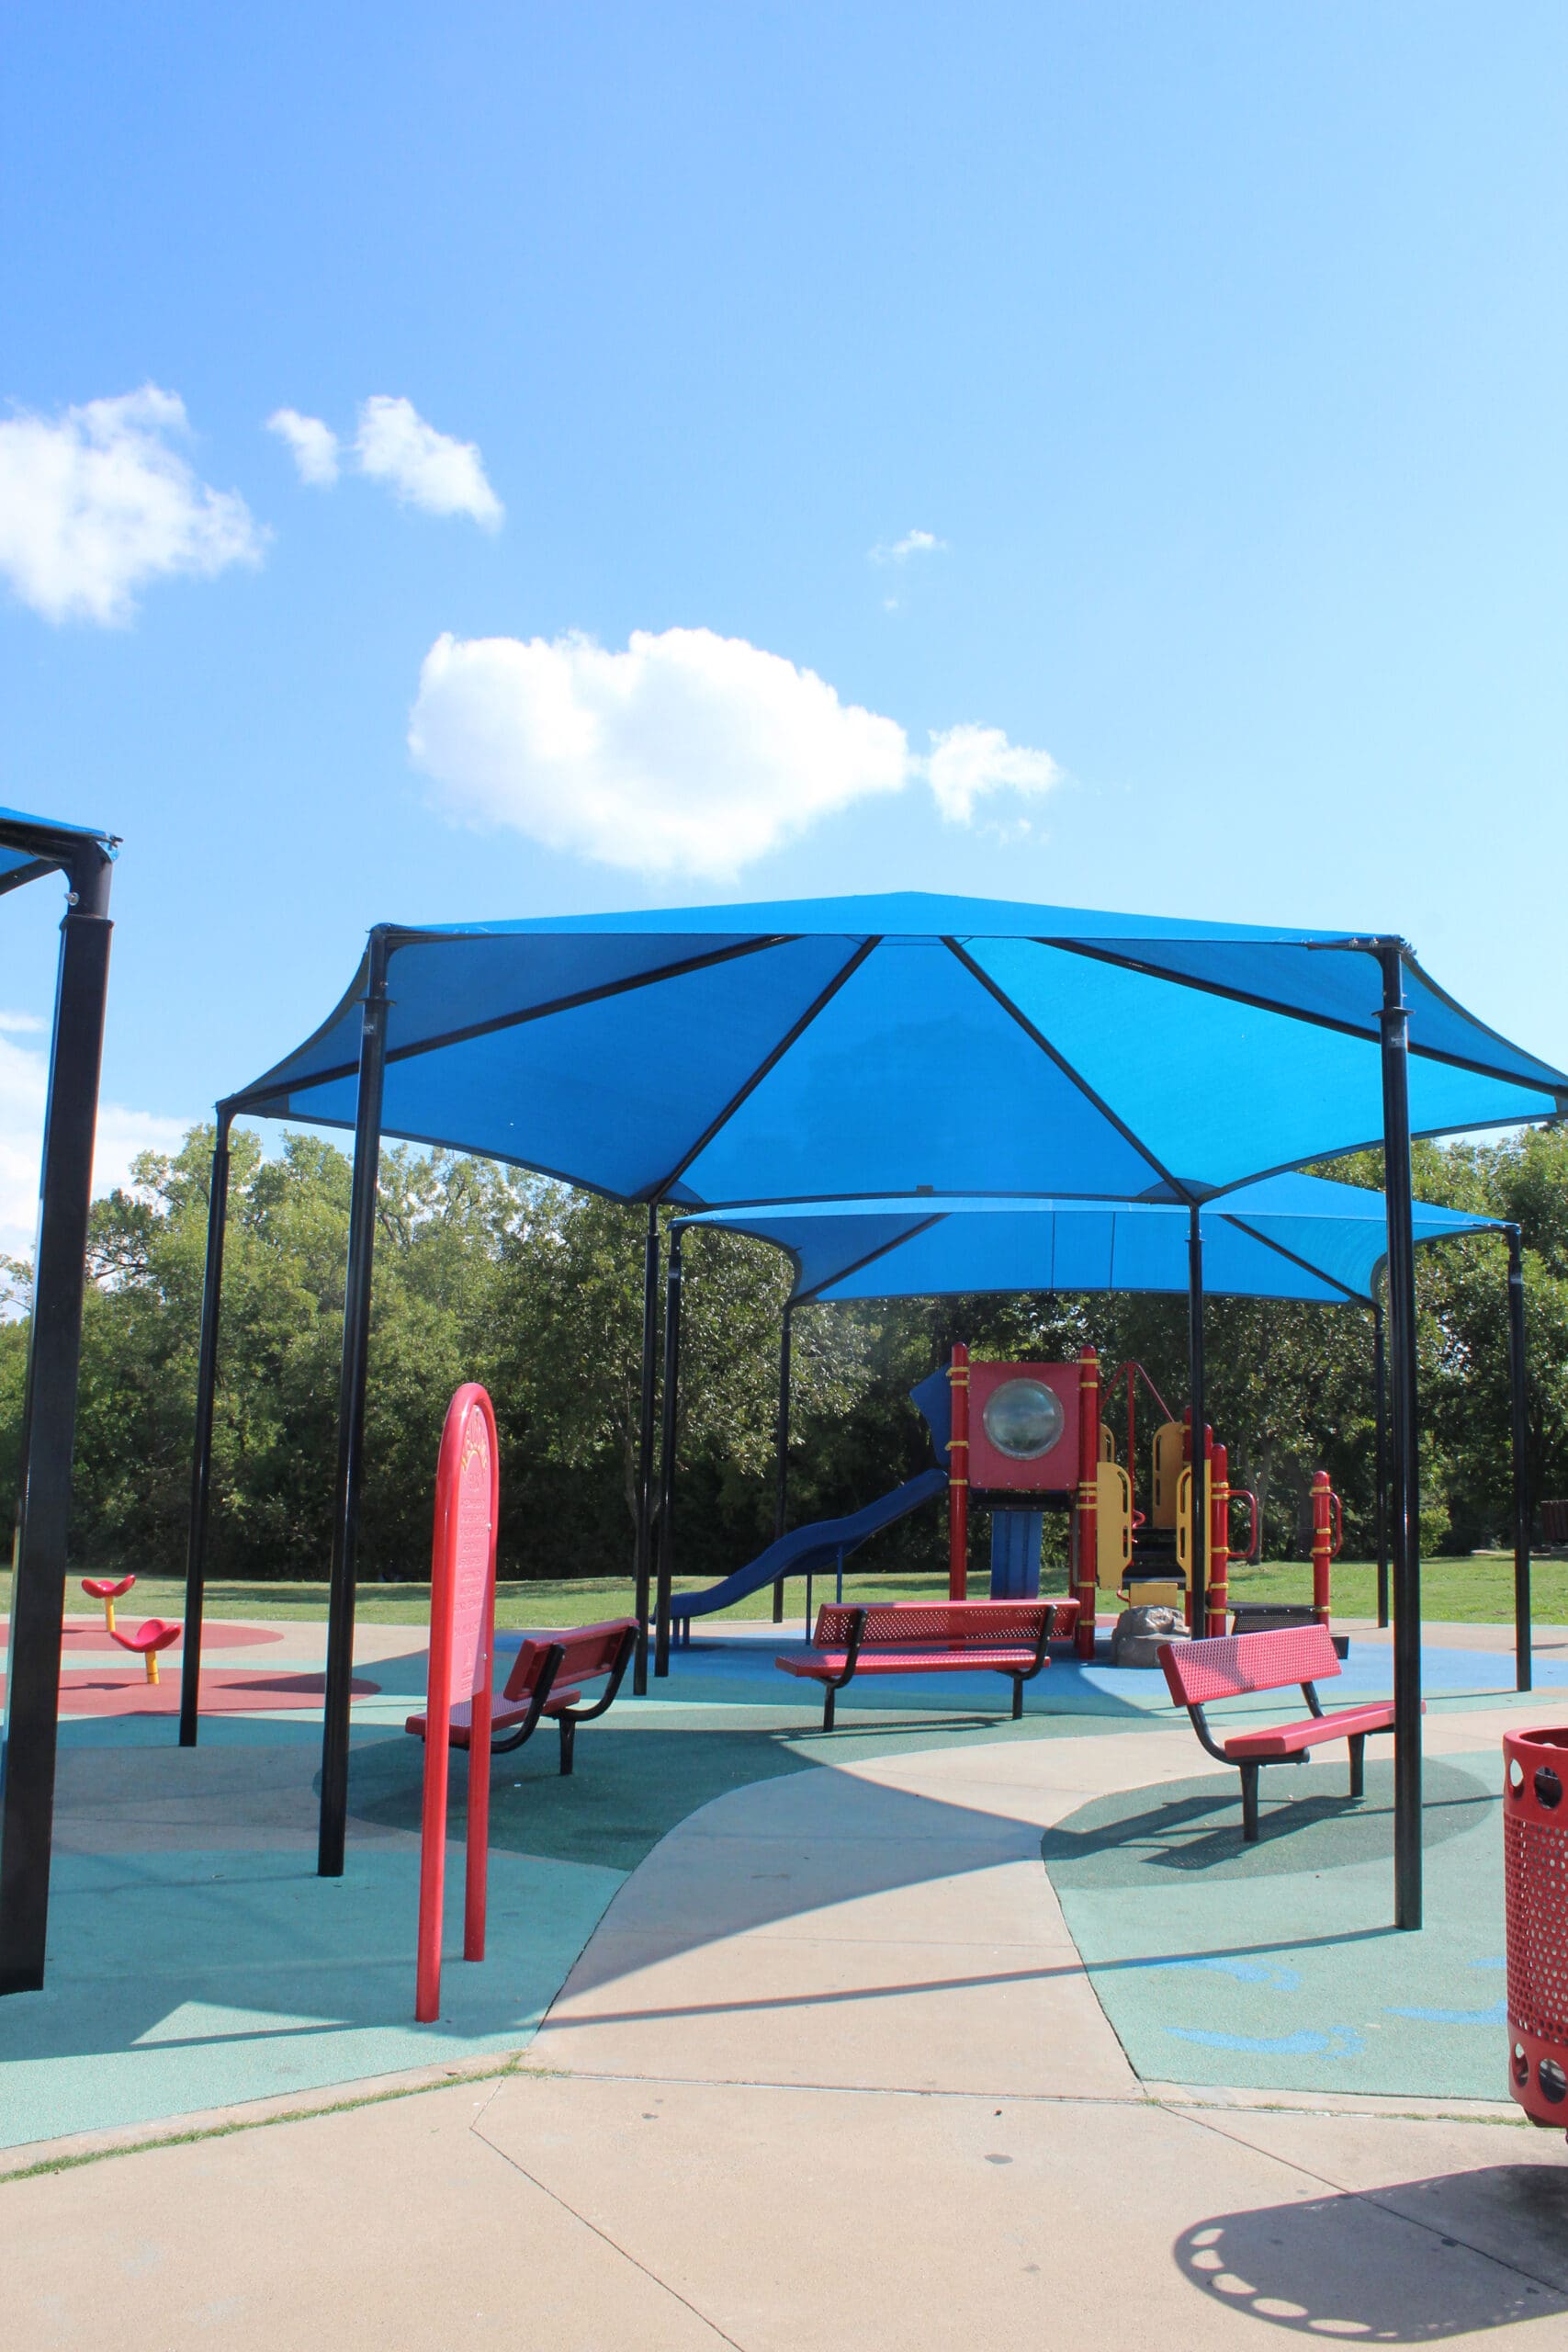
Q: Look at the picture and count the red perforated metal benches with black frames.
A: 3